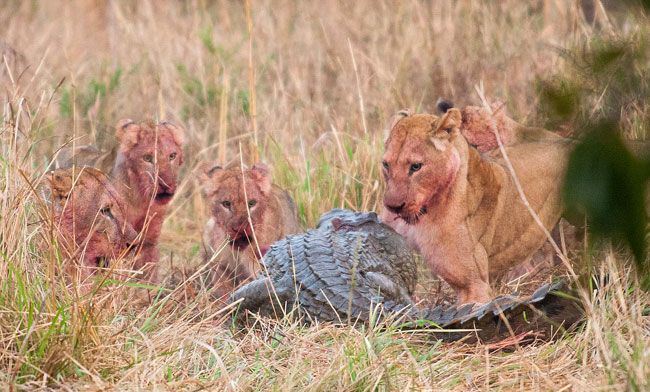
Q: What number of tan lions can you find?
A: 5